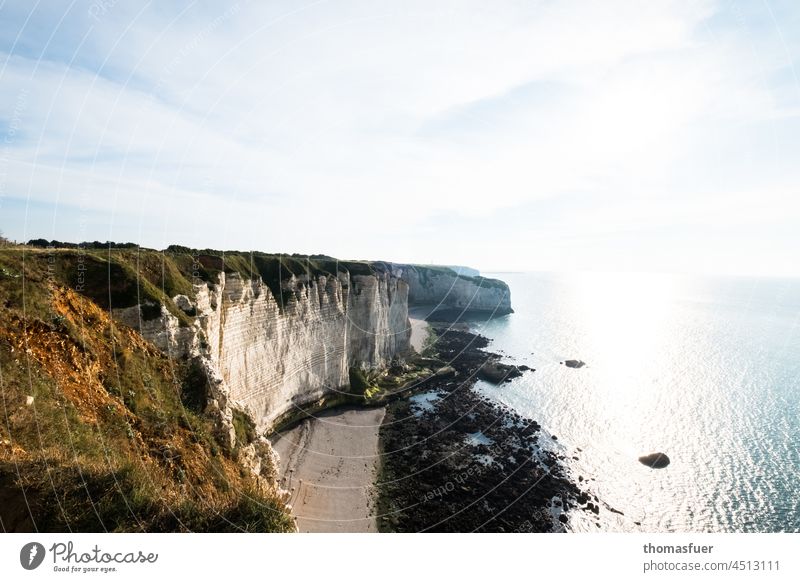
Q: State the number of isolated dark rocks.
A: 2